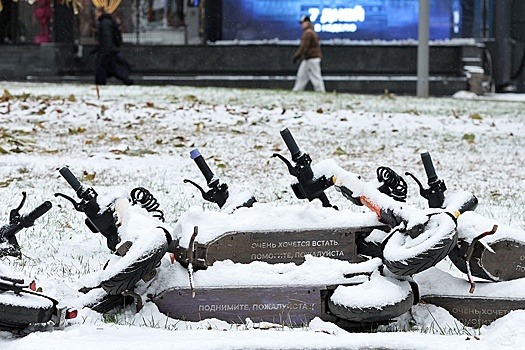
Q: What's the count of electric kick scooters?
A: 5